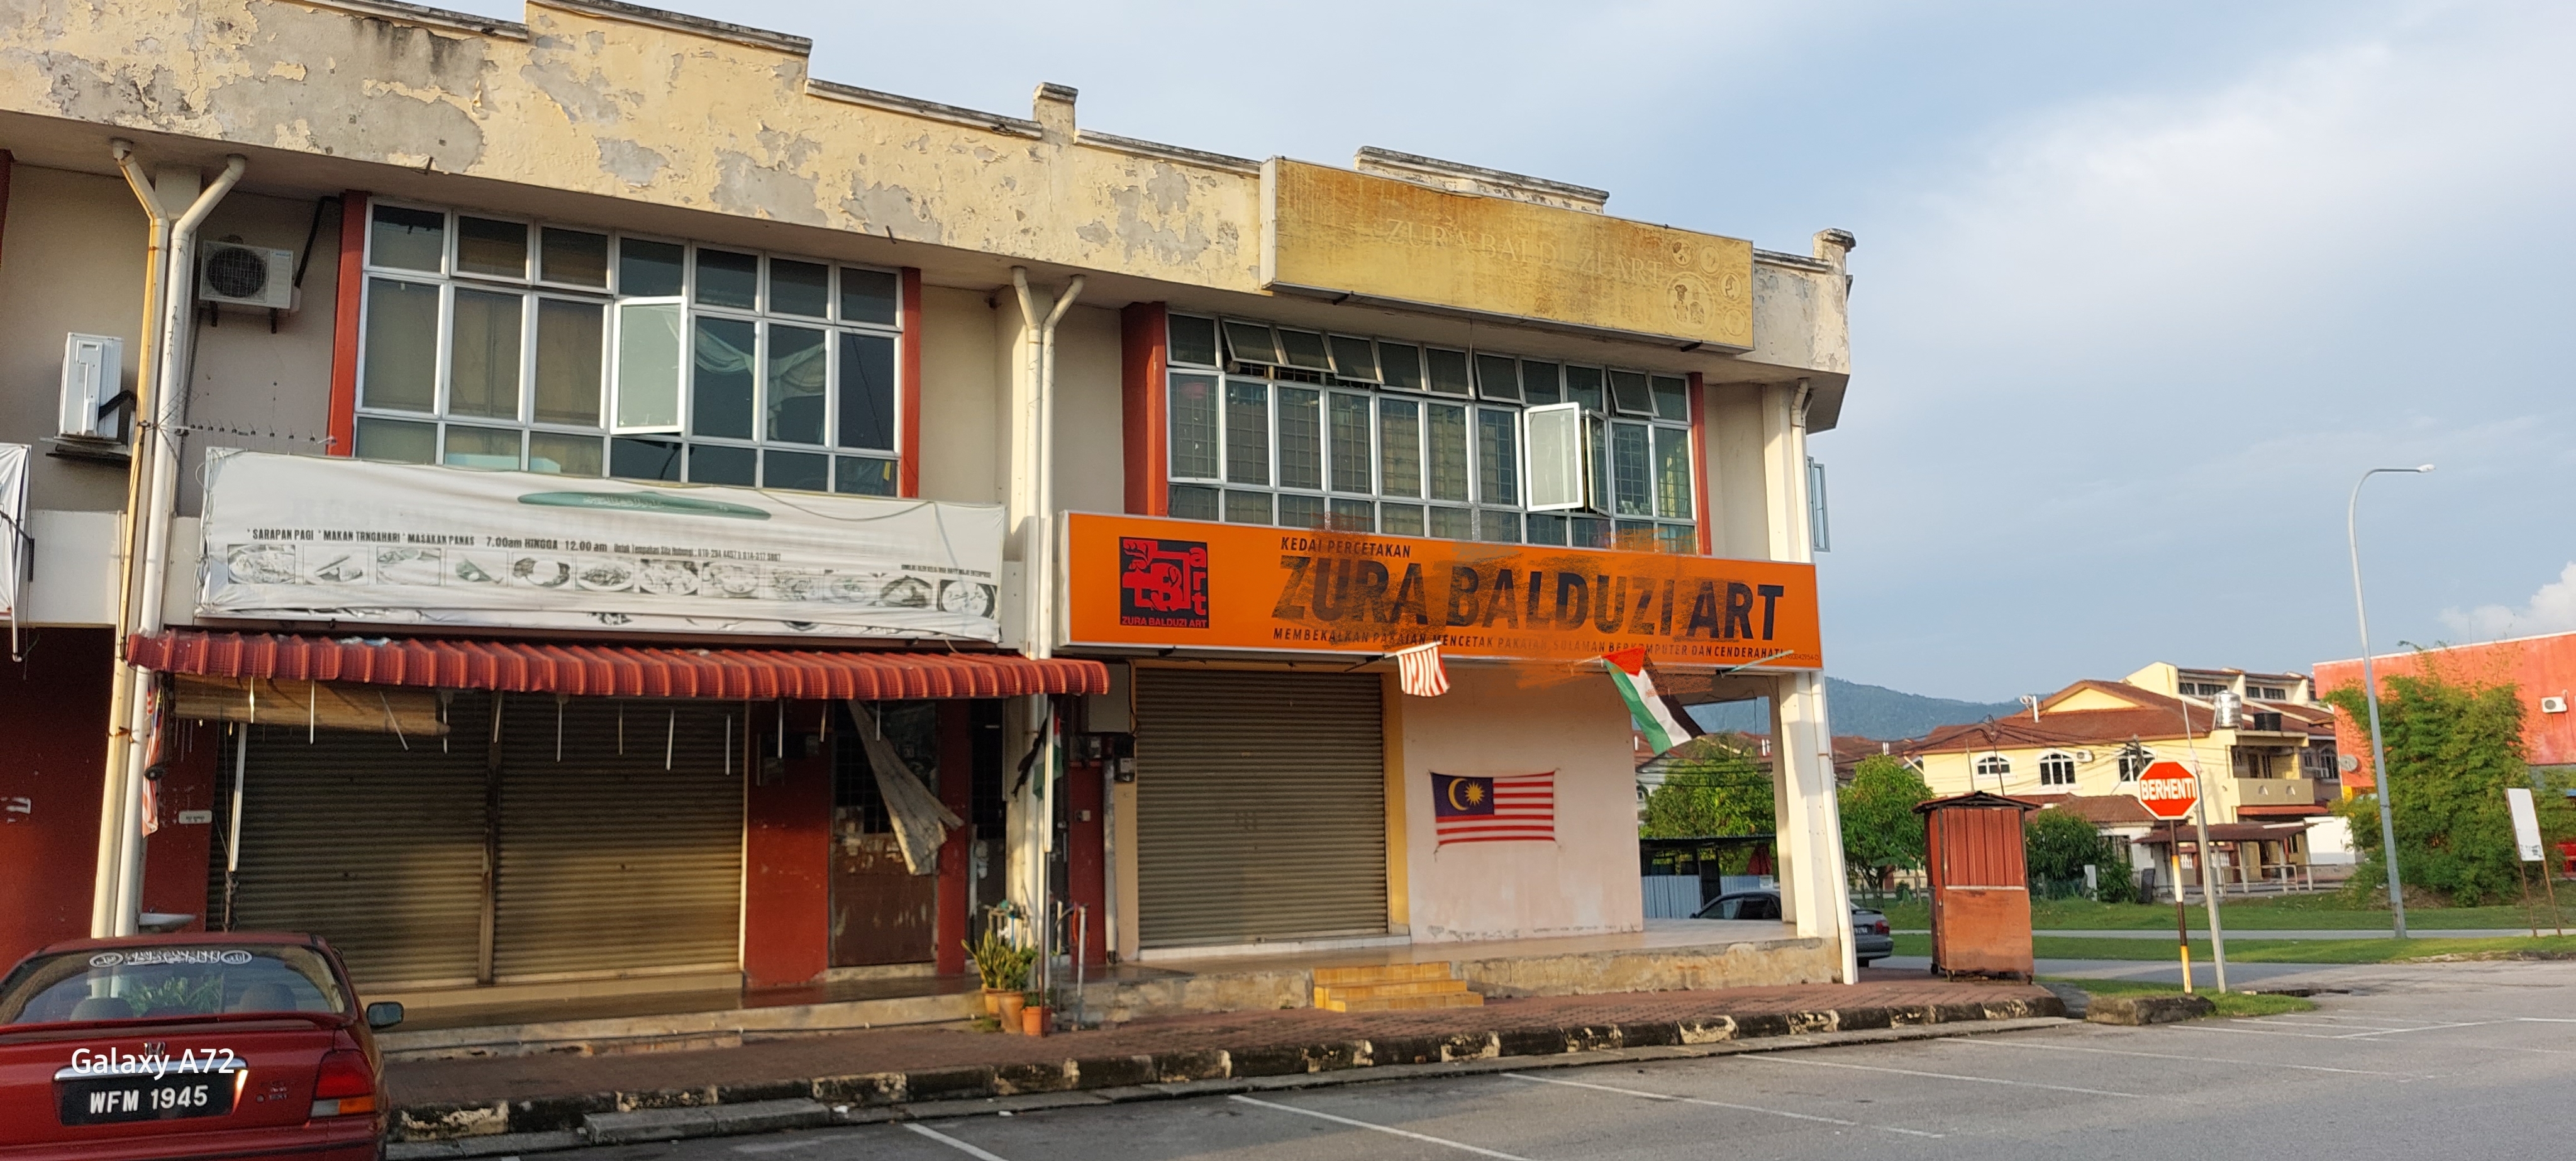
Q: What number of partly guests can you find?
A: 0